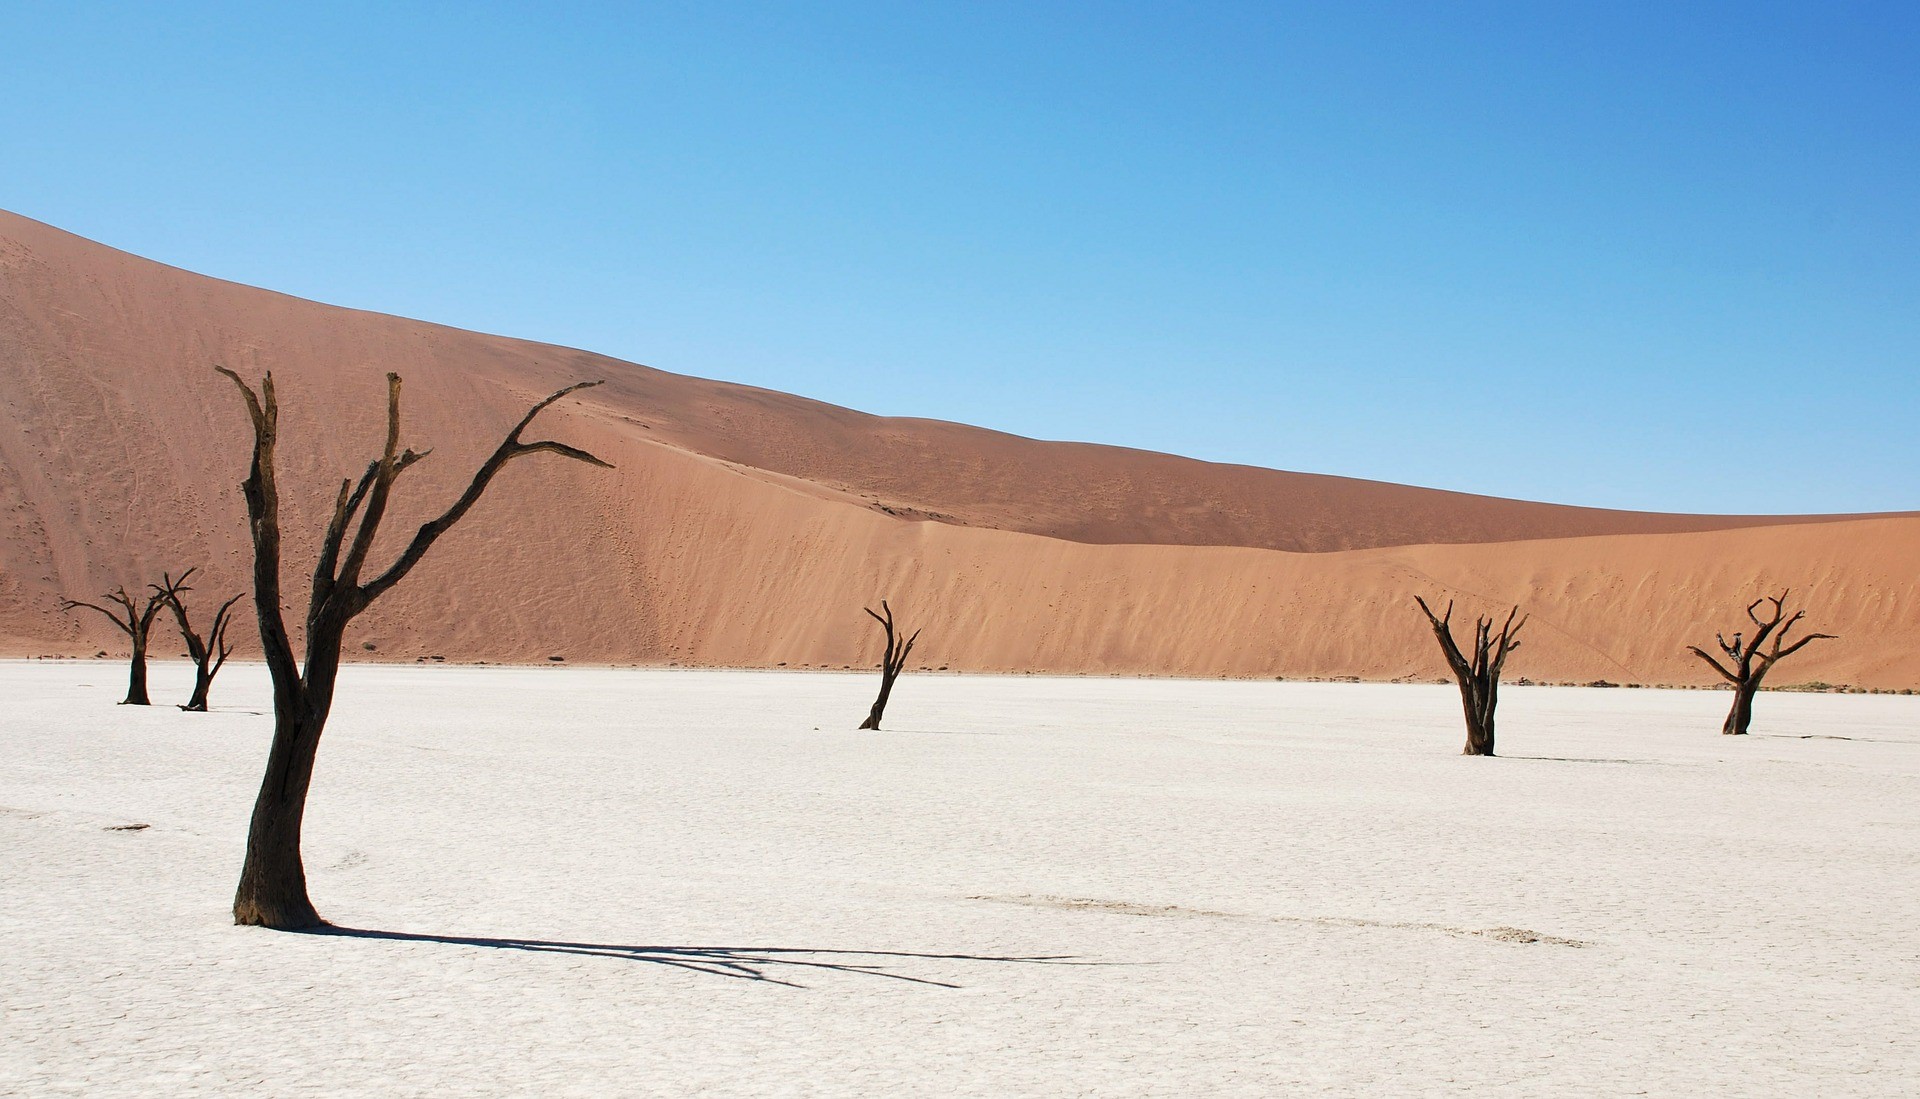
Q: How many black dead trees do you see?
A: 6